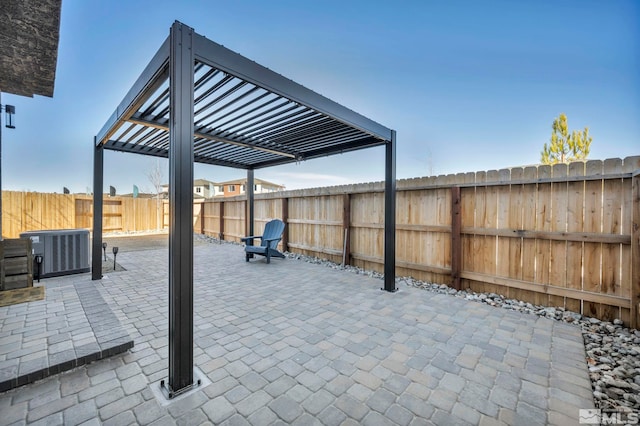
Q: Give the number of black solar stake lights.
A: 3